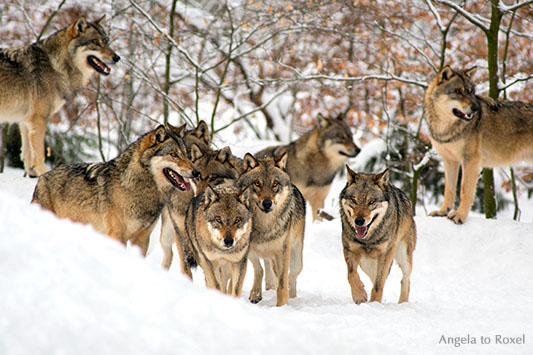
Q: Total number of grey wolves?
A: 9